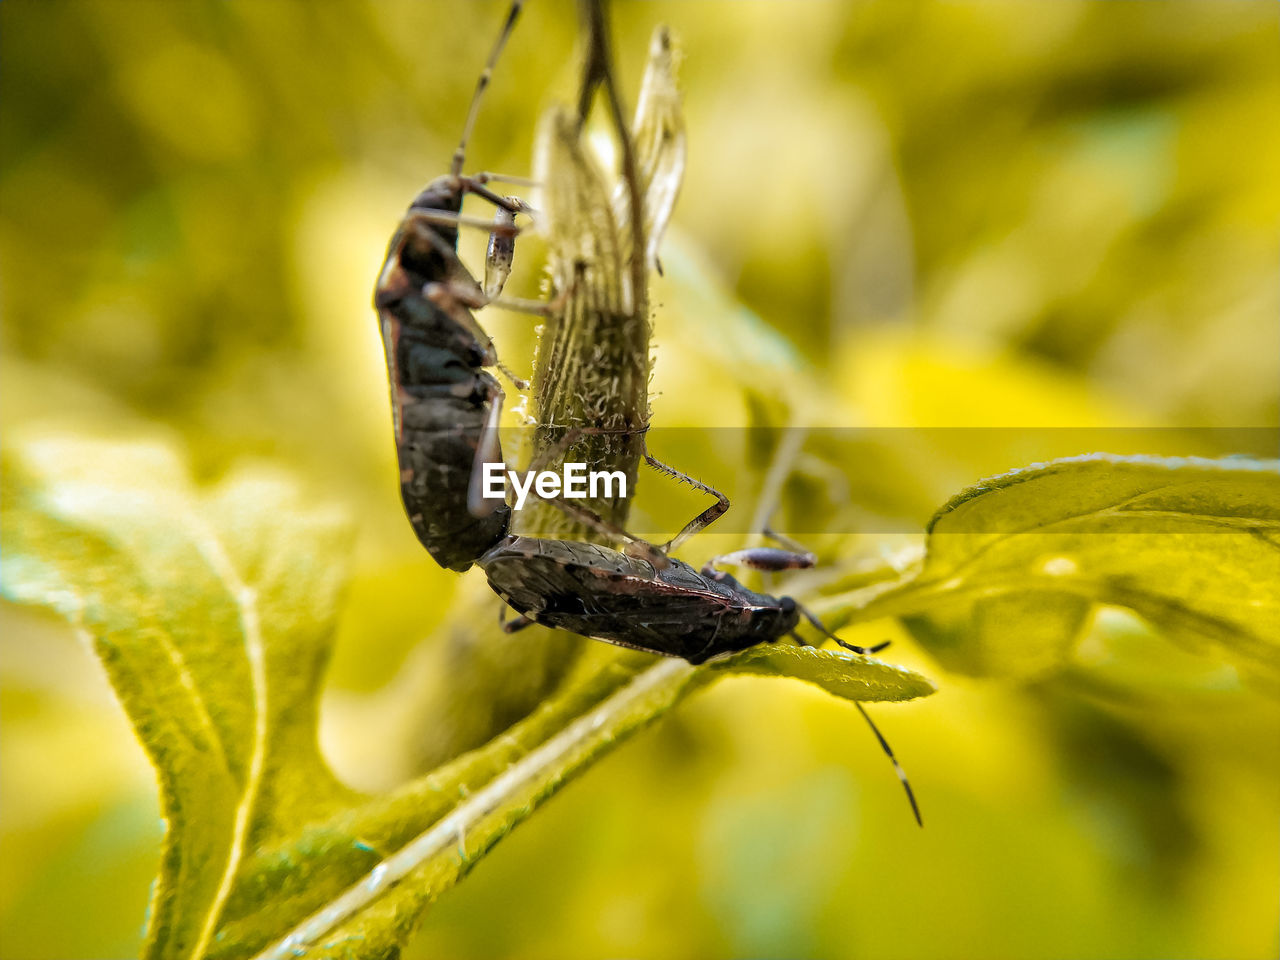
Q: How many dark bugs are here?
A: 2